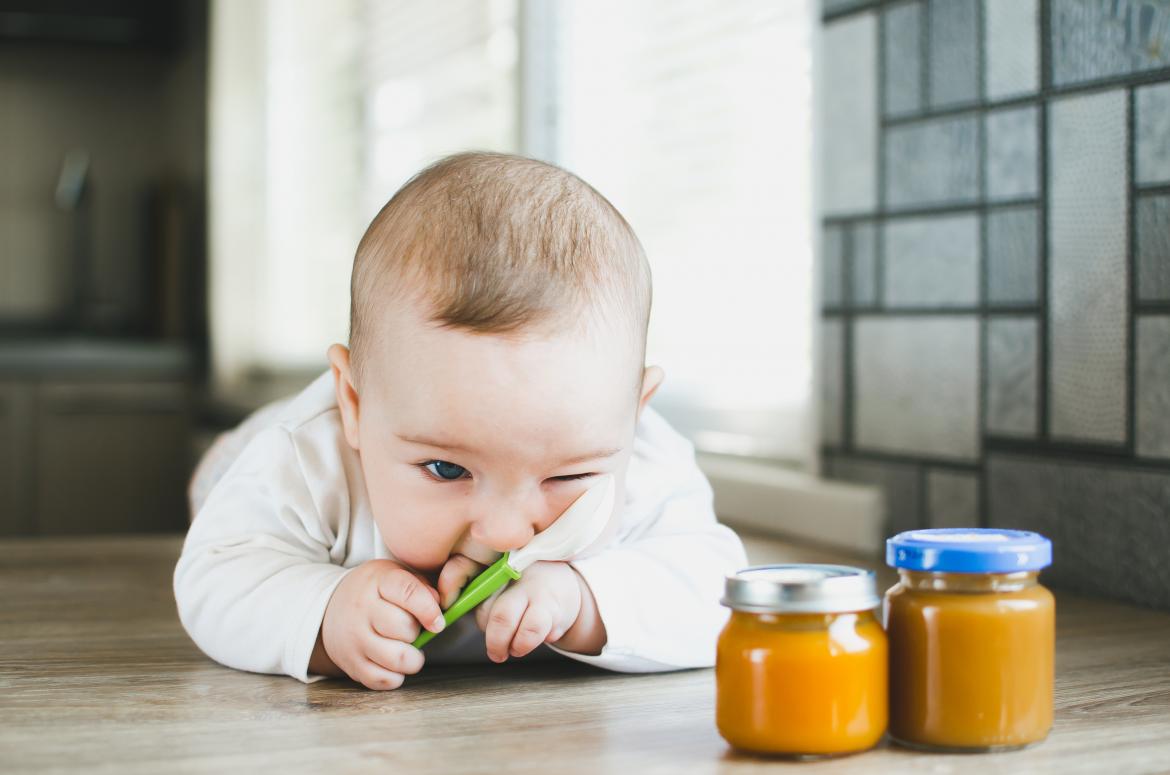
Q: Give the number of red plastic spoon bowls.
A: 0